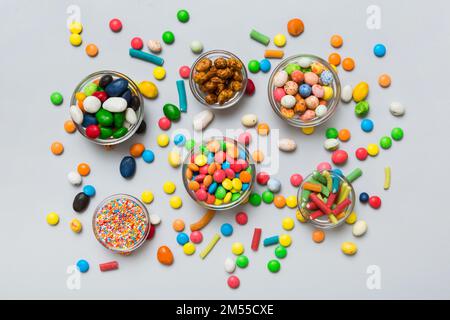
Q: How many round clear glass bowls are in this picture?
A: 6